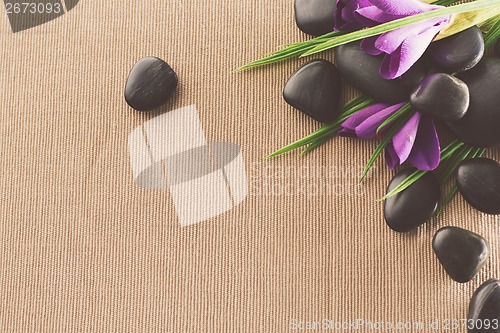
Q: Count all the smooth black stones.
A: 11